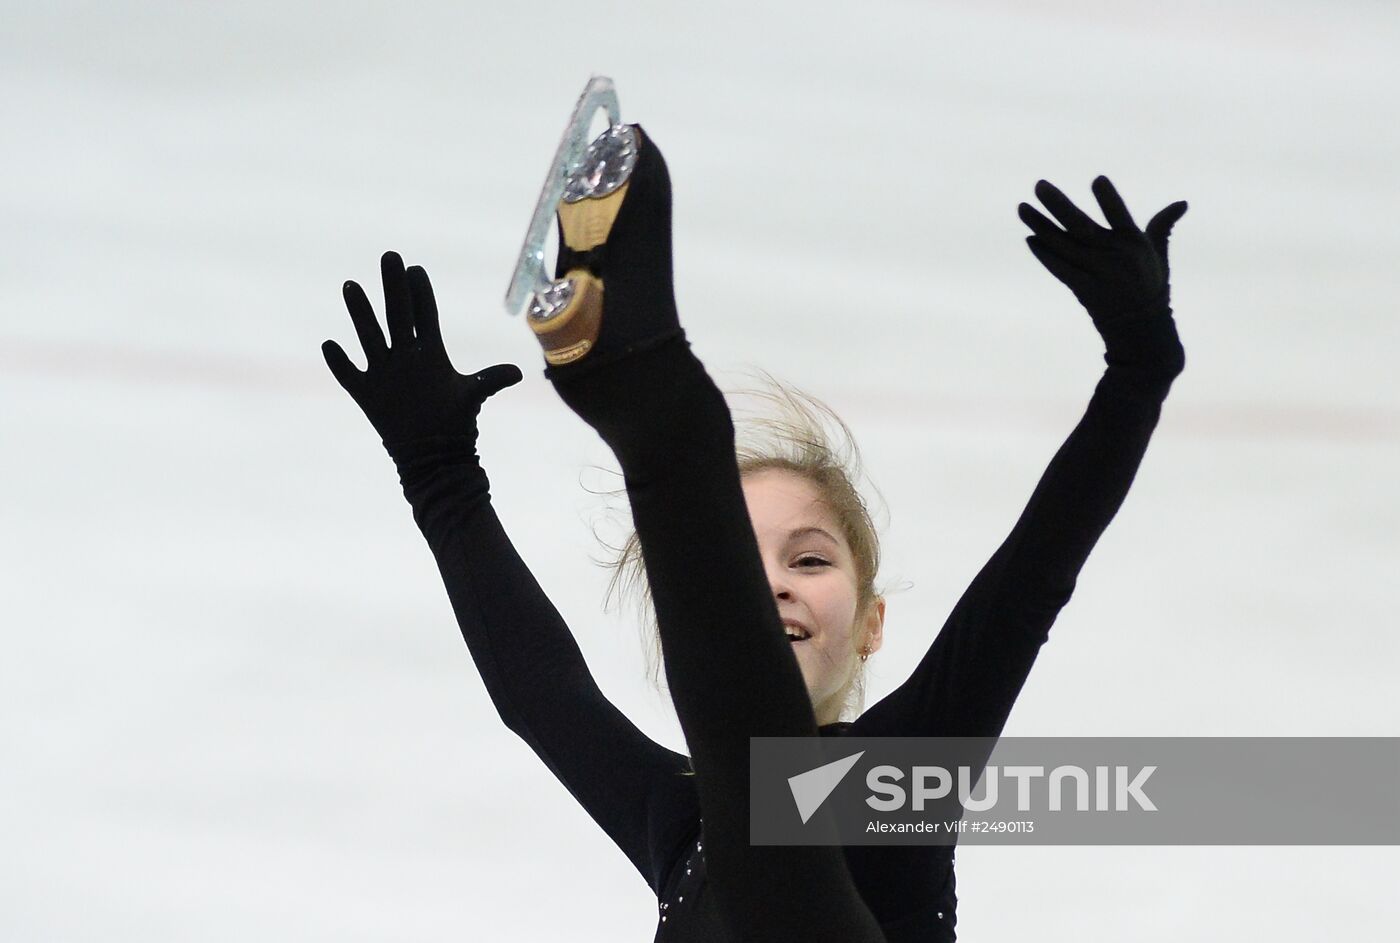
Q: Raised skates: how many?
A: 1